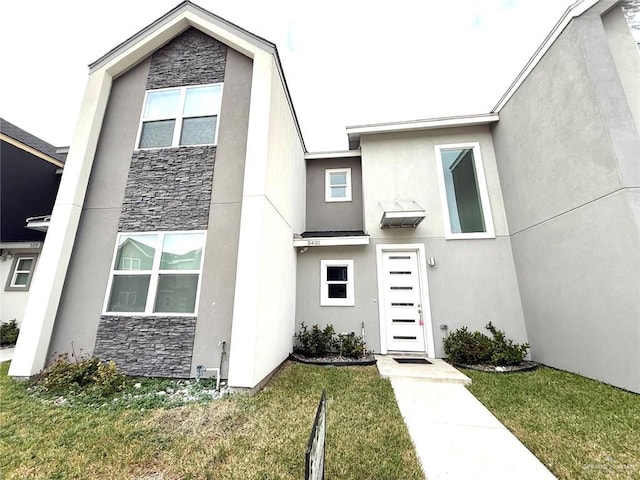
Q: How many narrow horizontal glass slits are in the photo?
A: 6